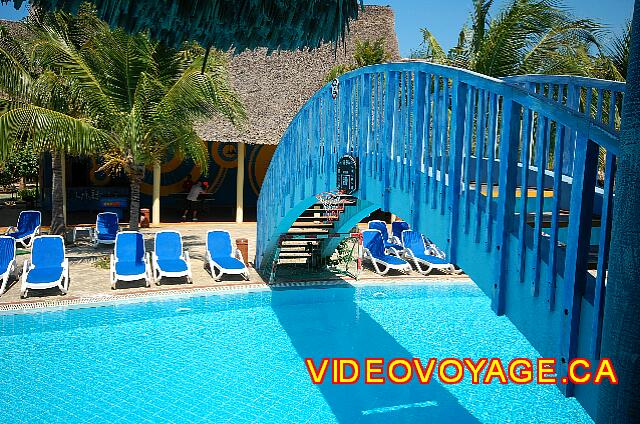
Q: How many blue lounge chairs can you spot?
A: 11